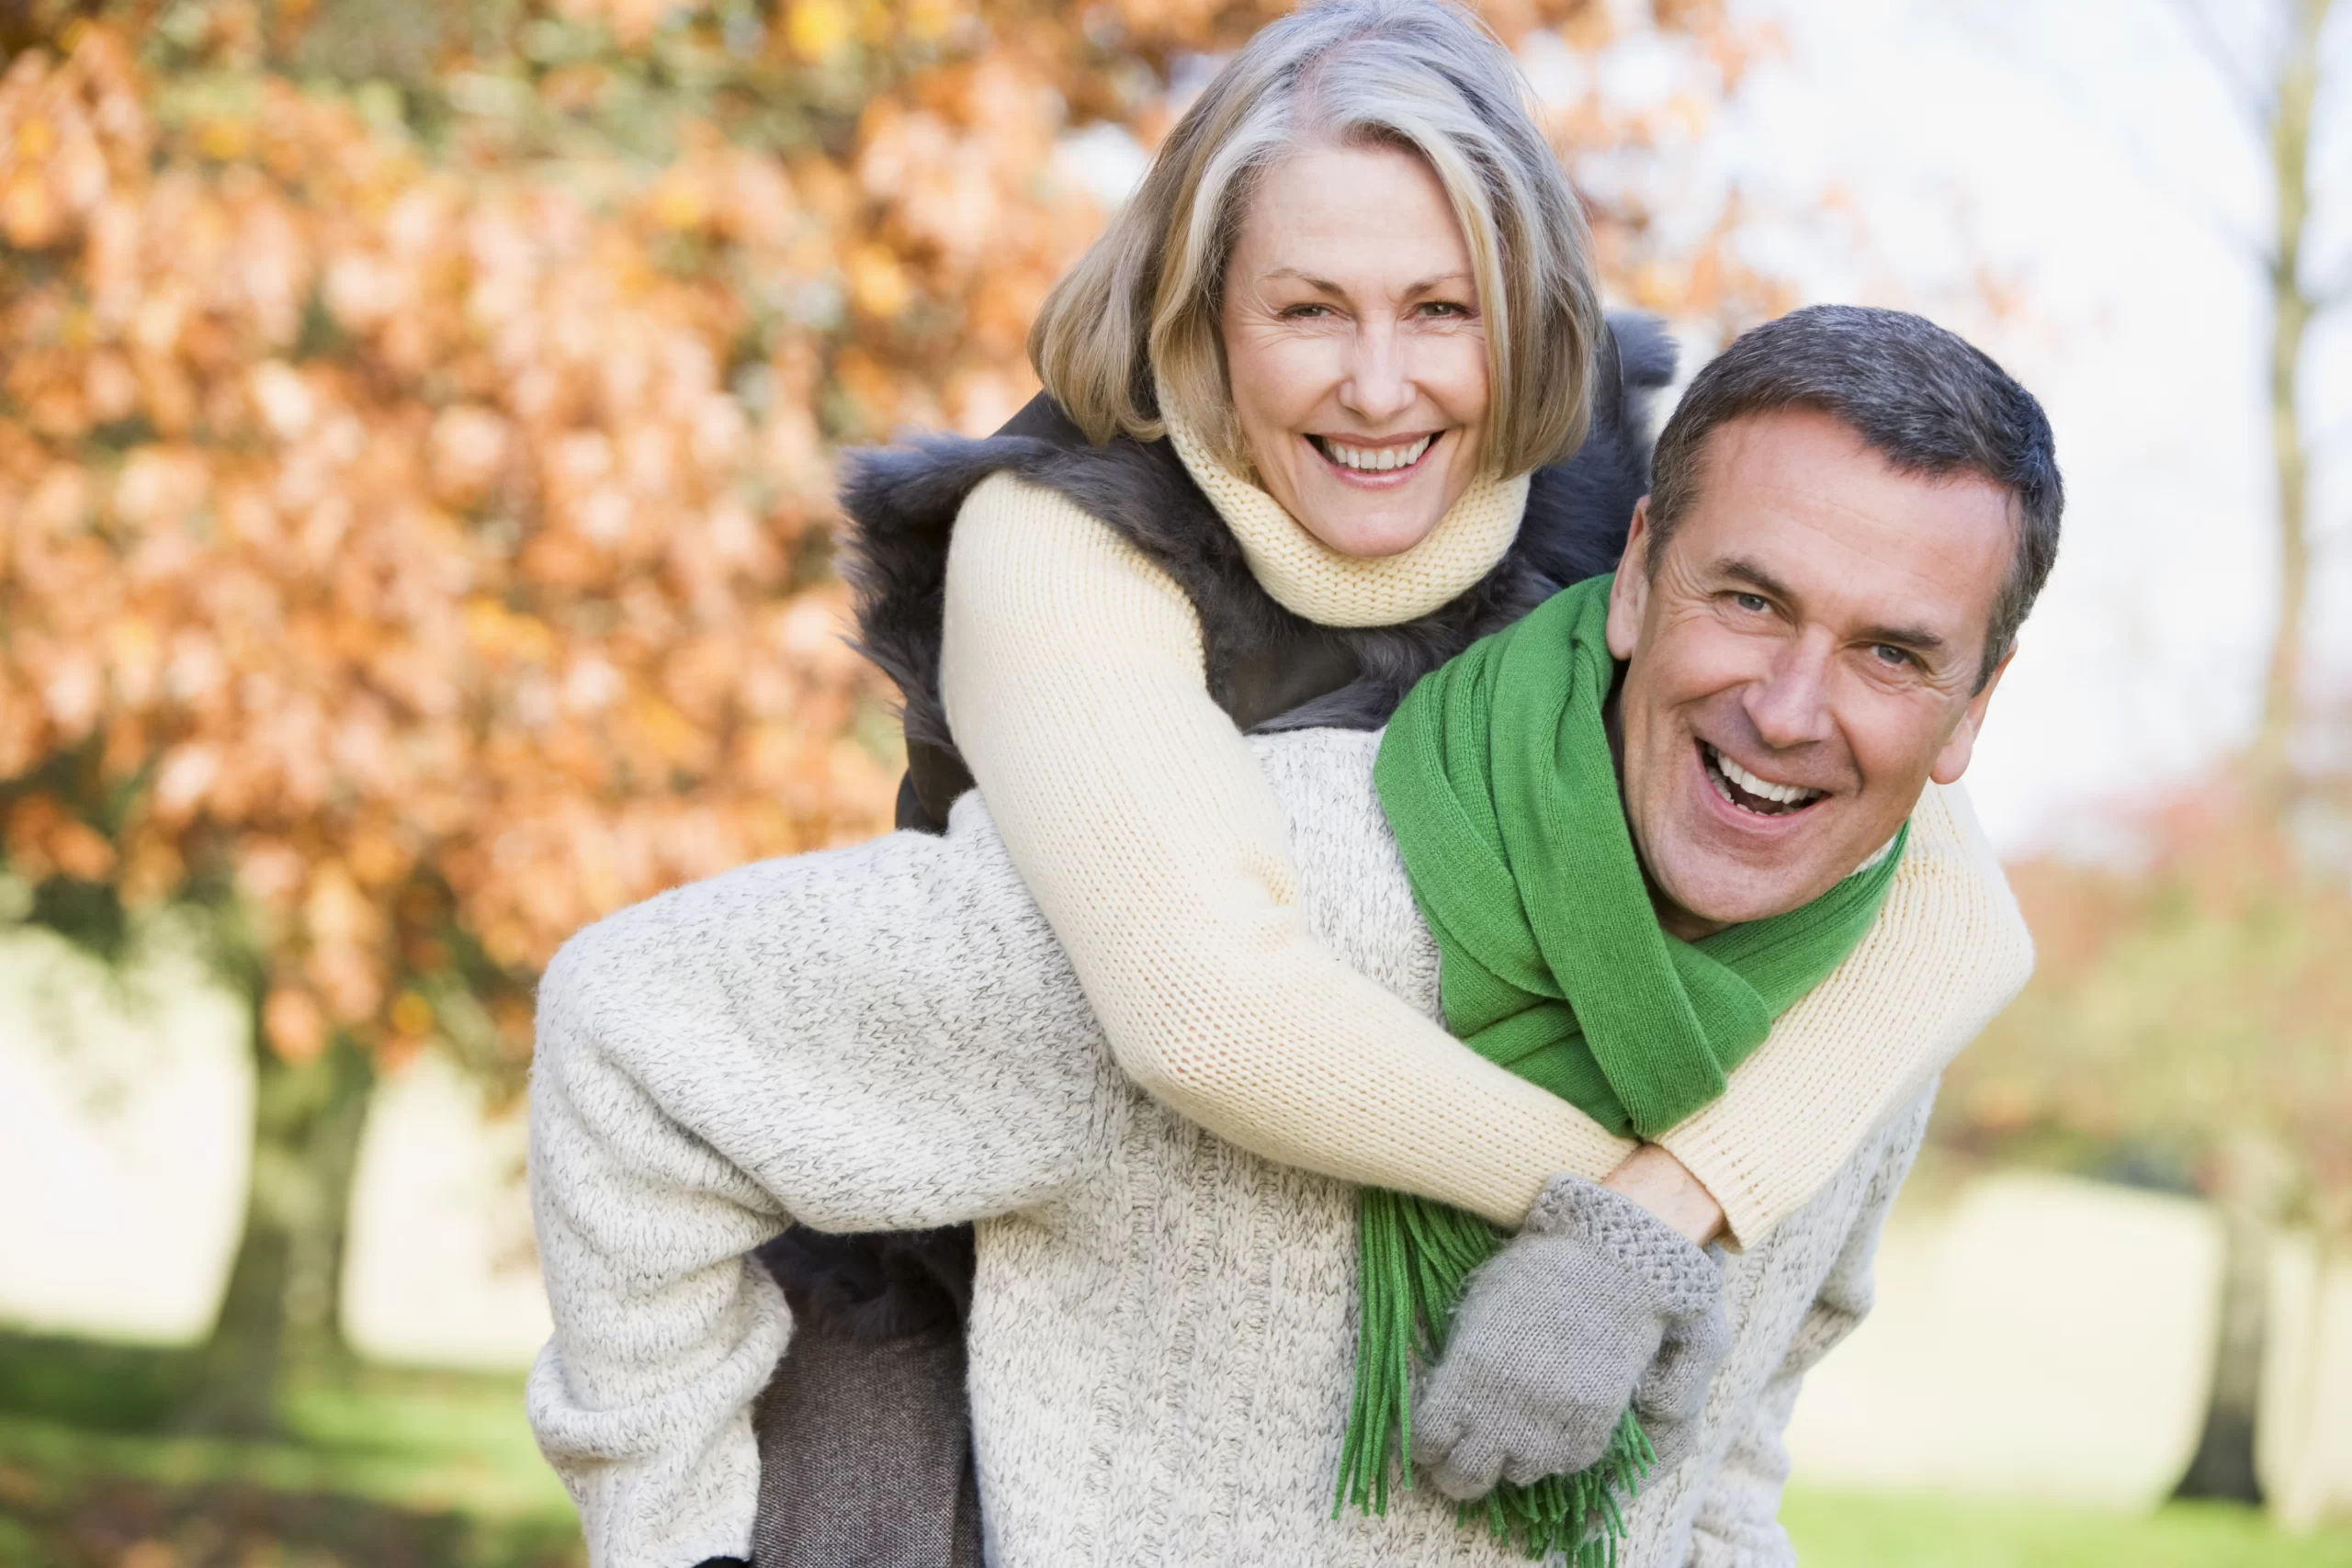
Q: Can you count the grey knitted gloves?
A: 2